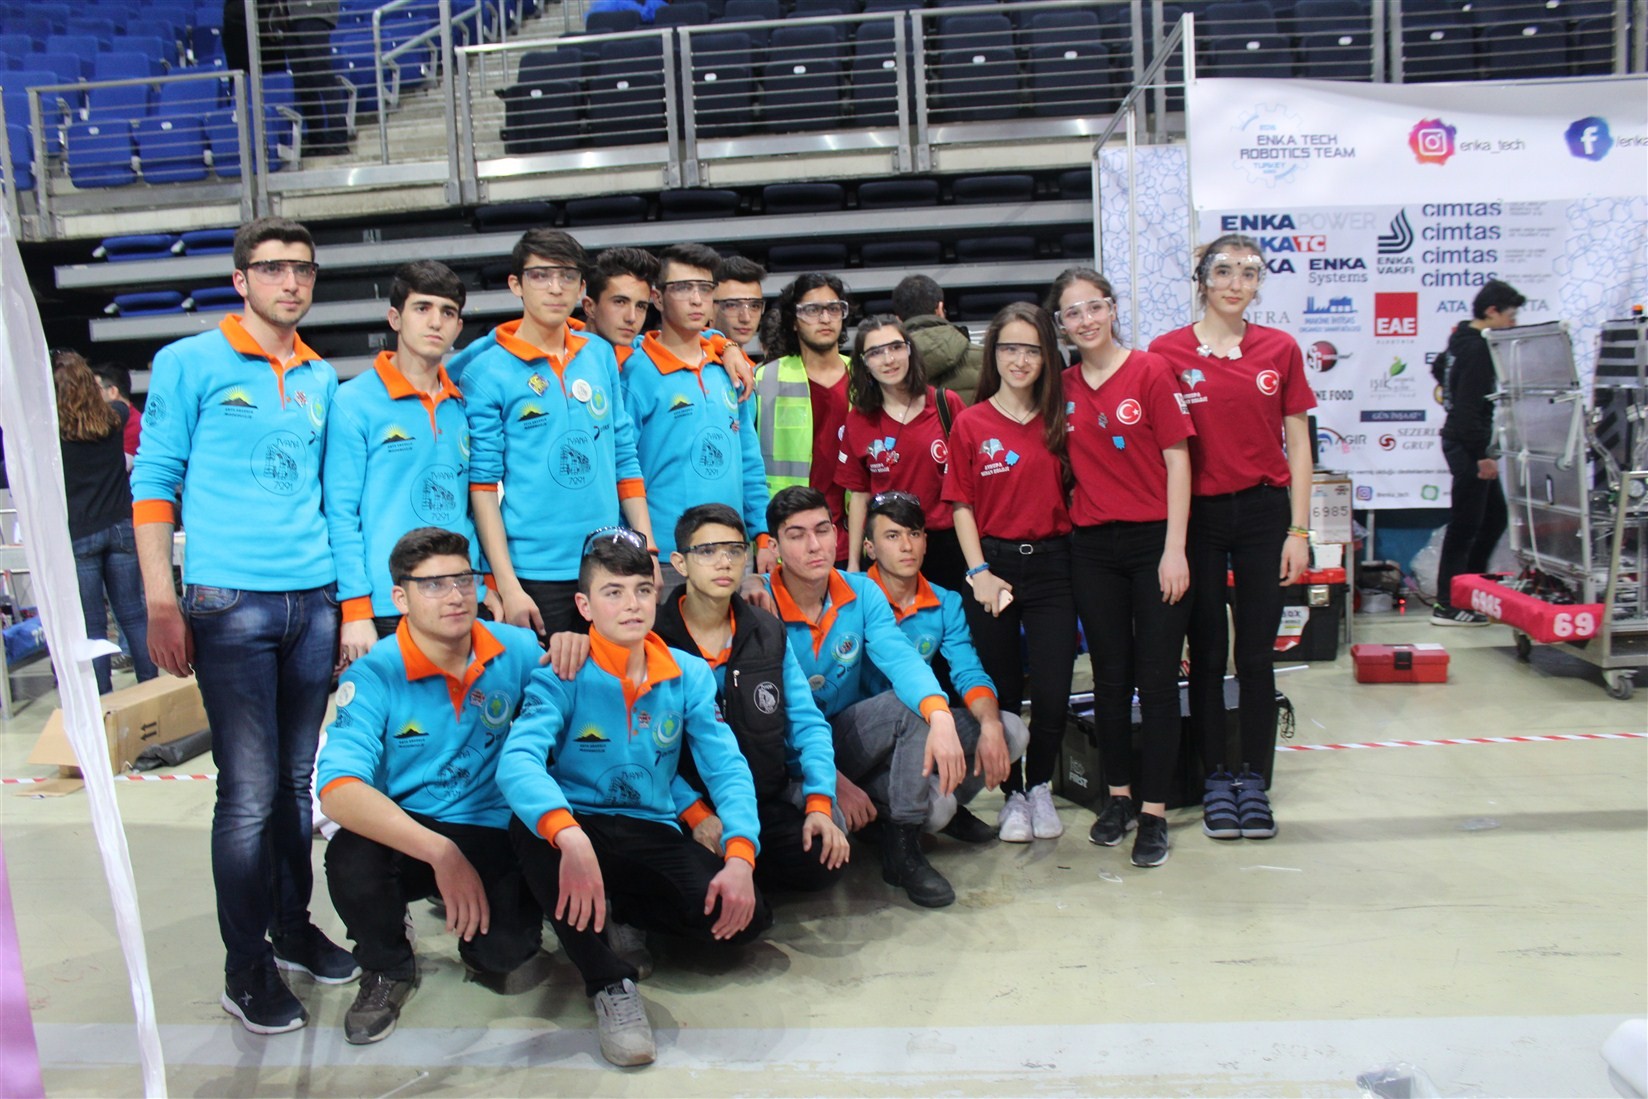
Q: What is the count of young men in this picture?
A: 12